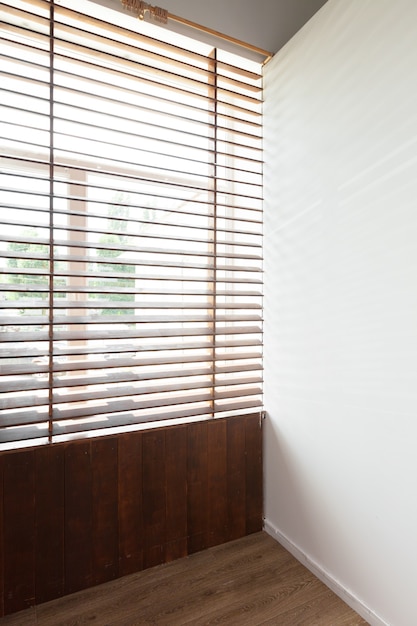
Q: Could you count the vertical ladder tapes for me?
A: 2